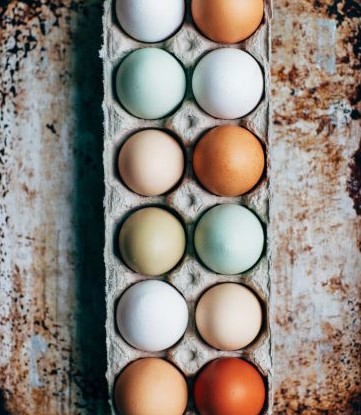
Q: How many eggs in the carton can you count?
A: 12